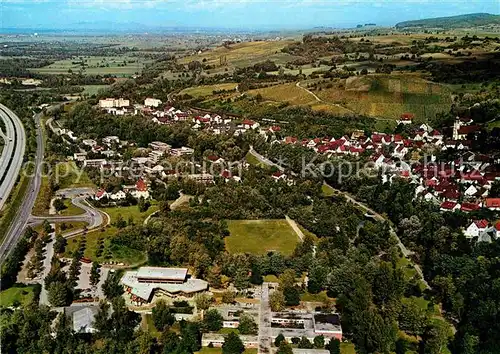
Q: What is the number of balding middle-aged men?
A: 0